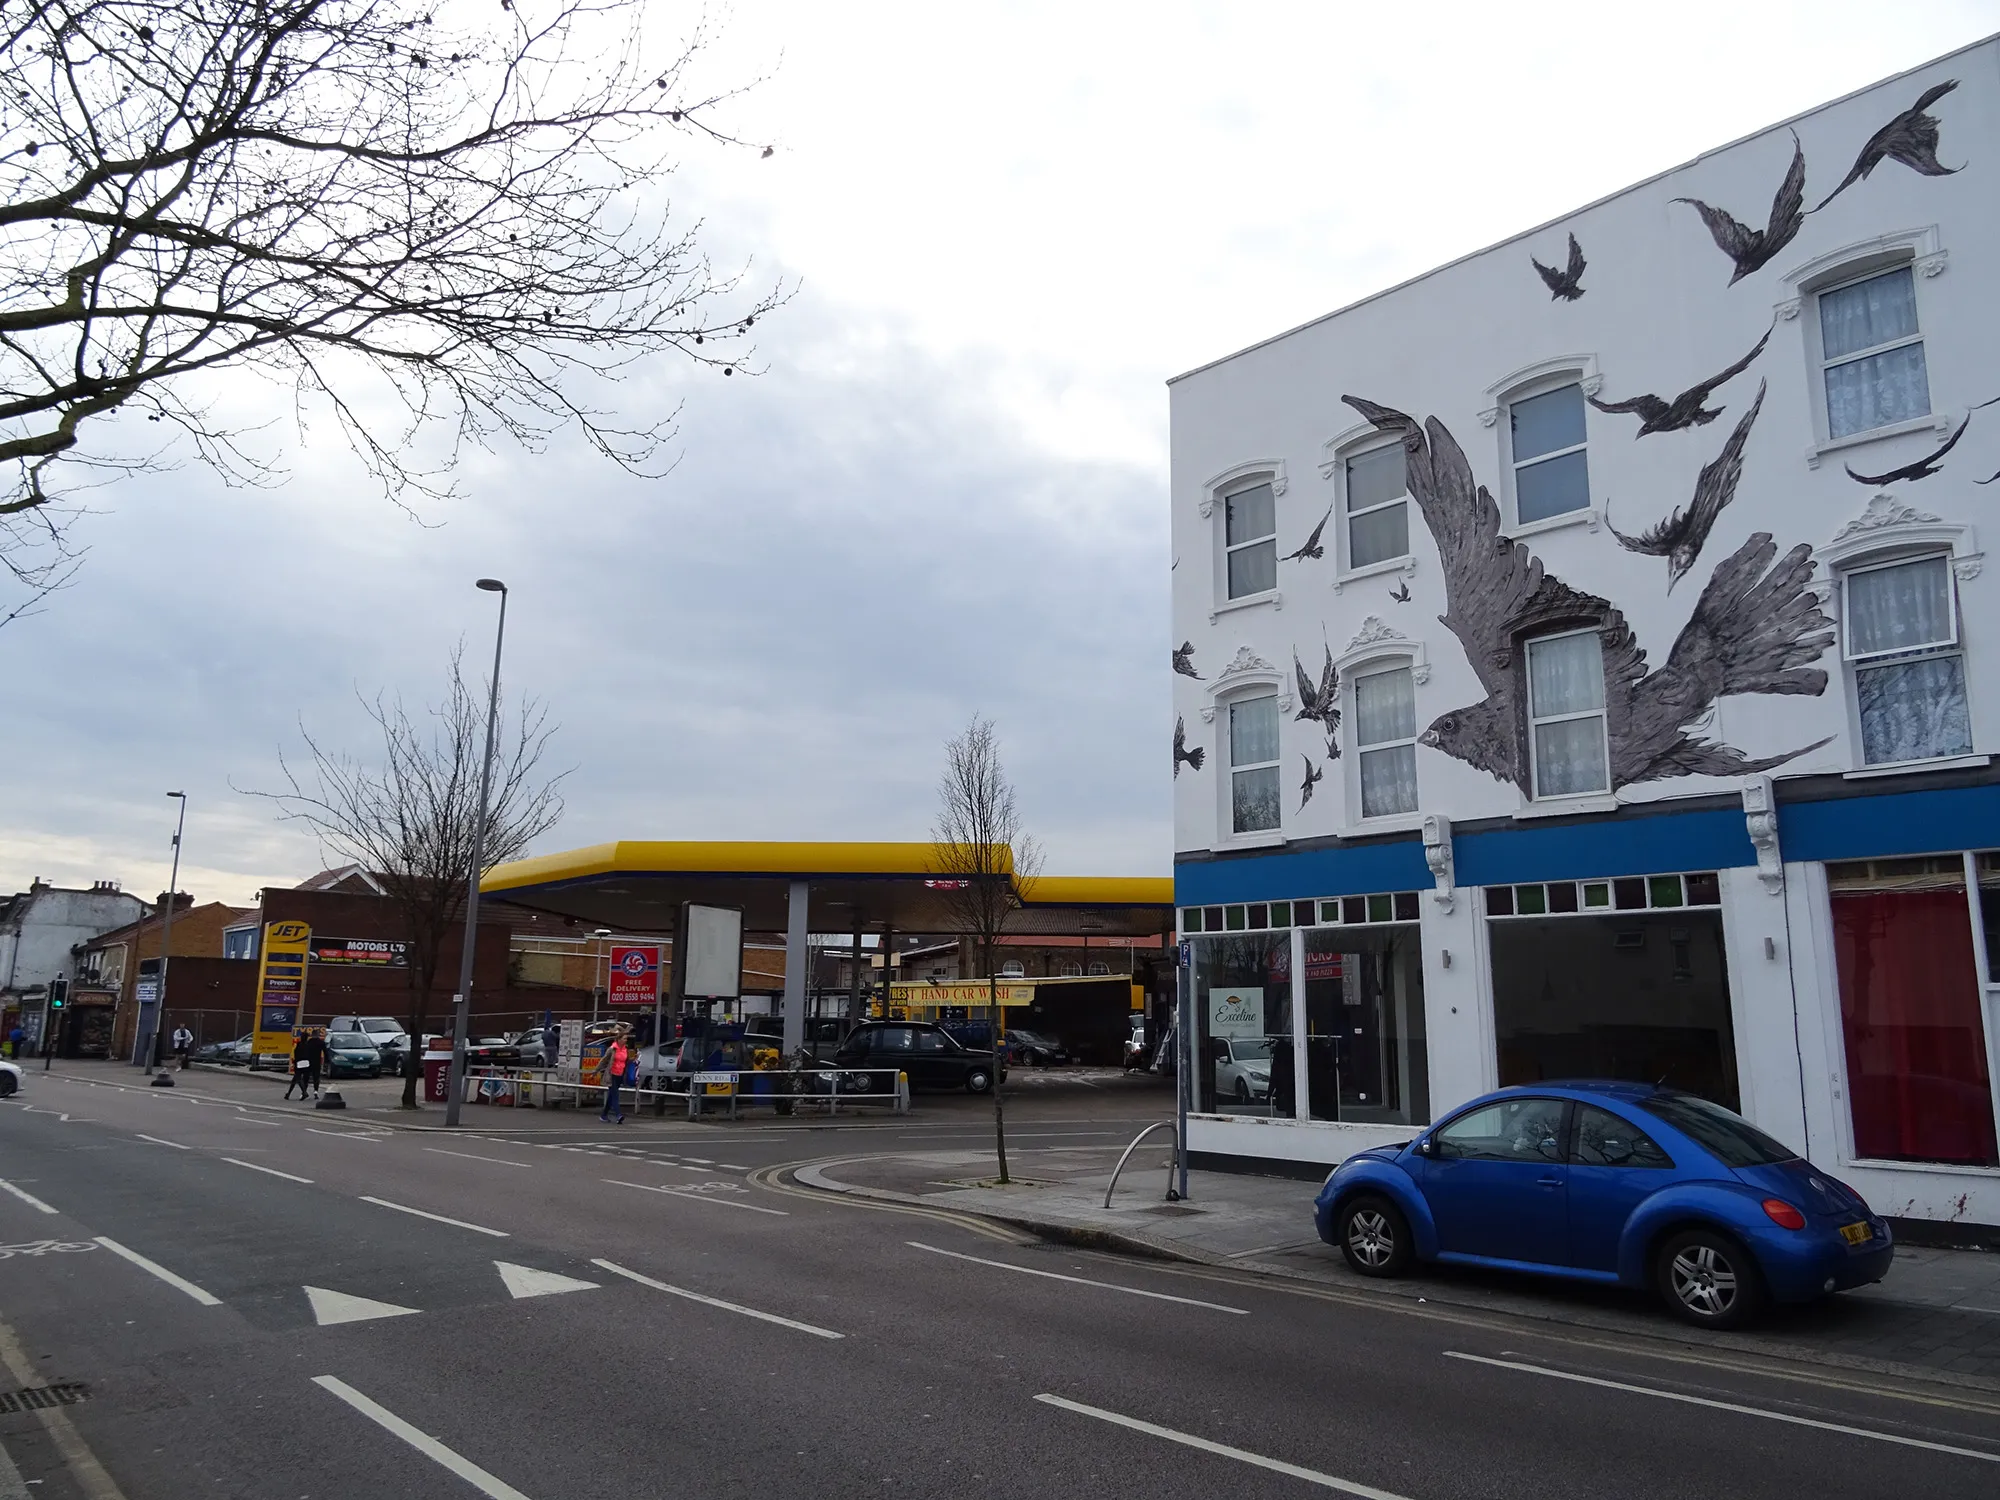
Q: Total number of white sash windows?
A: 8